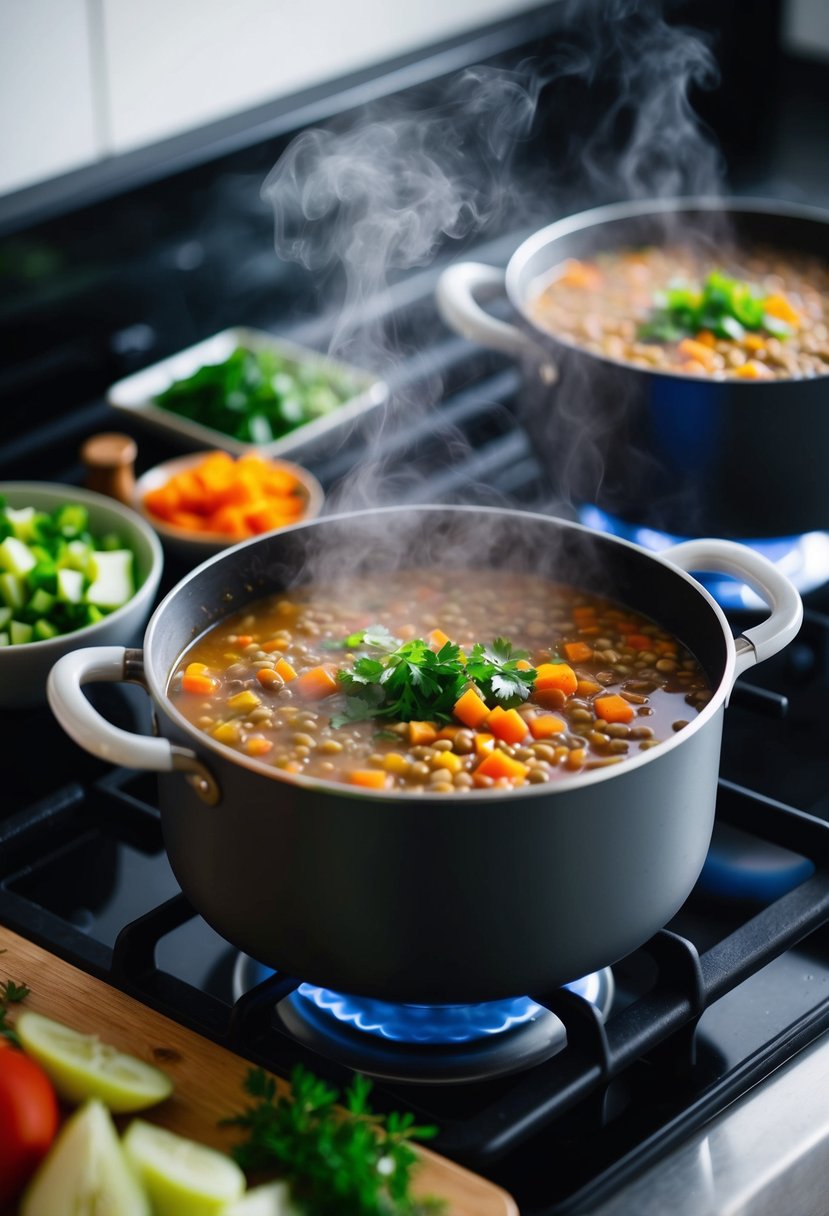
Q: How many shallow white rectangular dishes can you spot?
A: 1